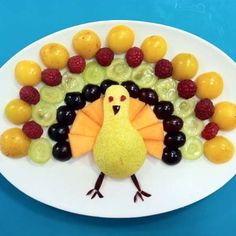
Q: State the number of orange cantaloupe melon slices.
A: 7